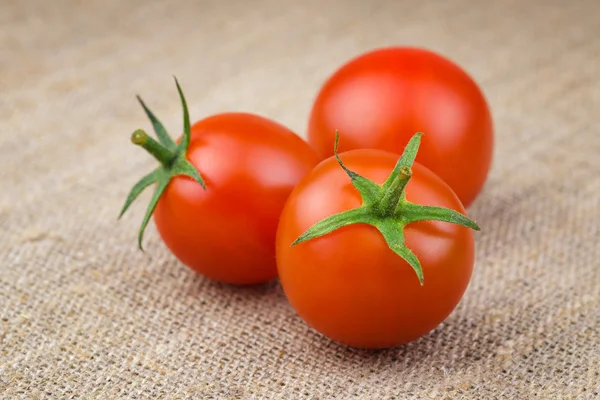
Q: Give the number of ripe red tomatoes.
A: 3